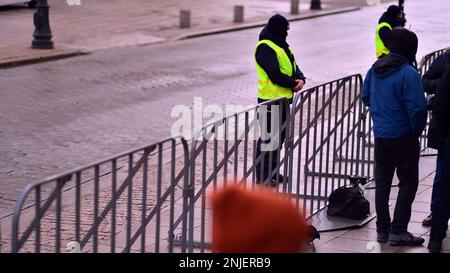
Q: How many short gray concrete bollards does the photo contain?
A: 3